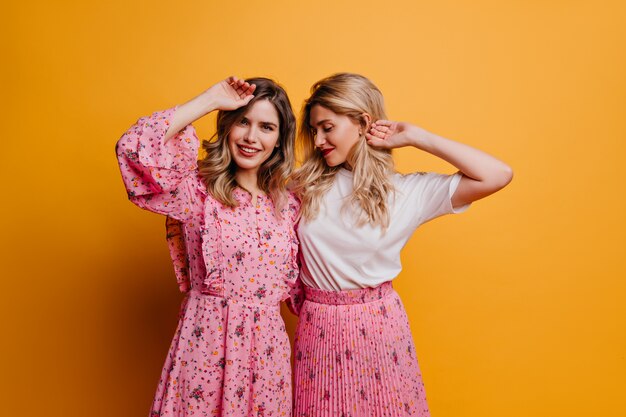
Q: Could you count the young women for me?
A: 2